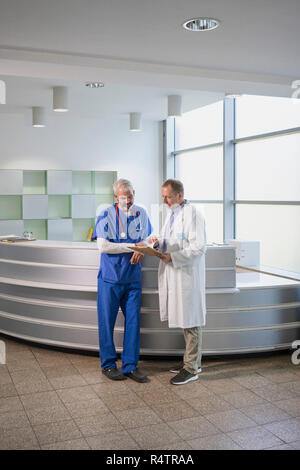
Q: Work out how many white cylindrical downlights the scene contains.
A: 4